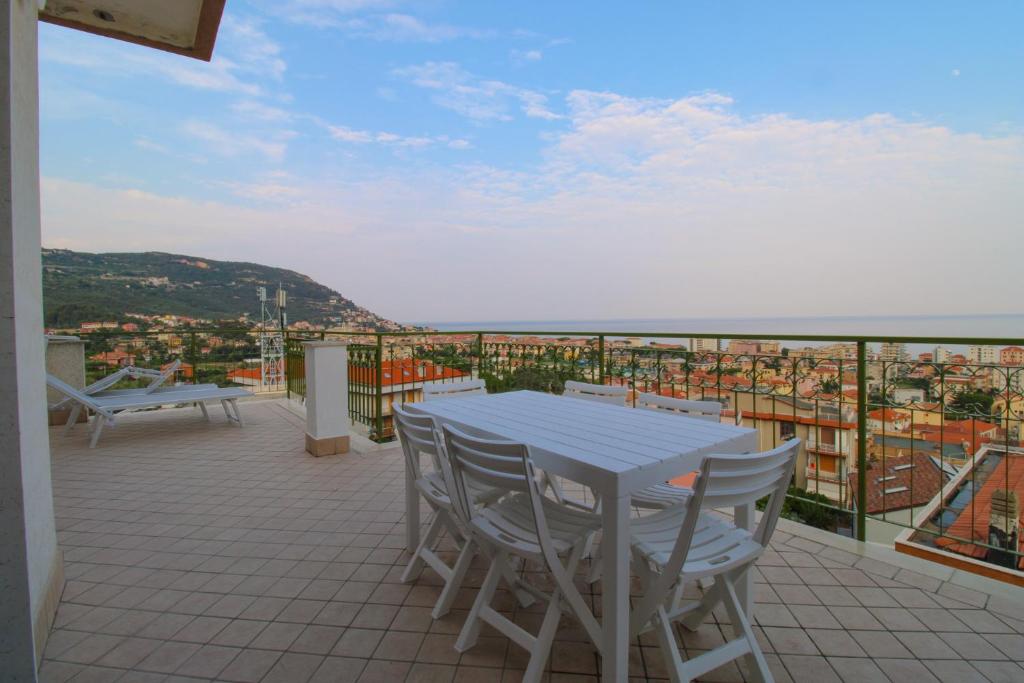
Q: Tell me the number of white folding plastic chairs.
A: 6